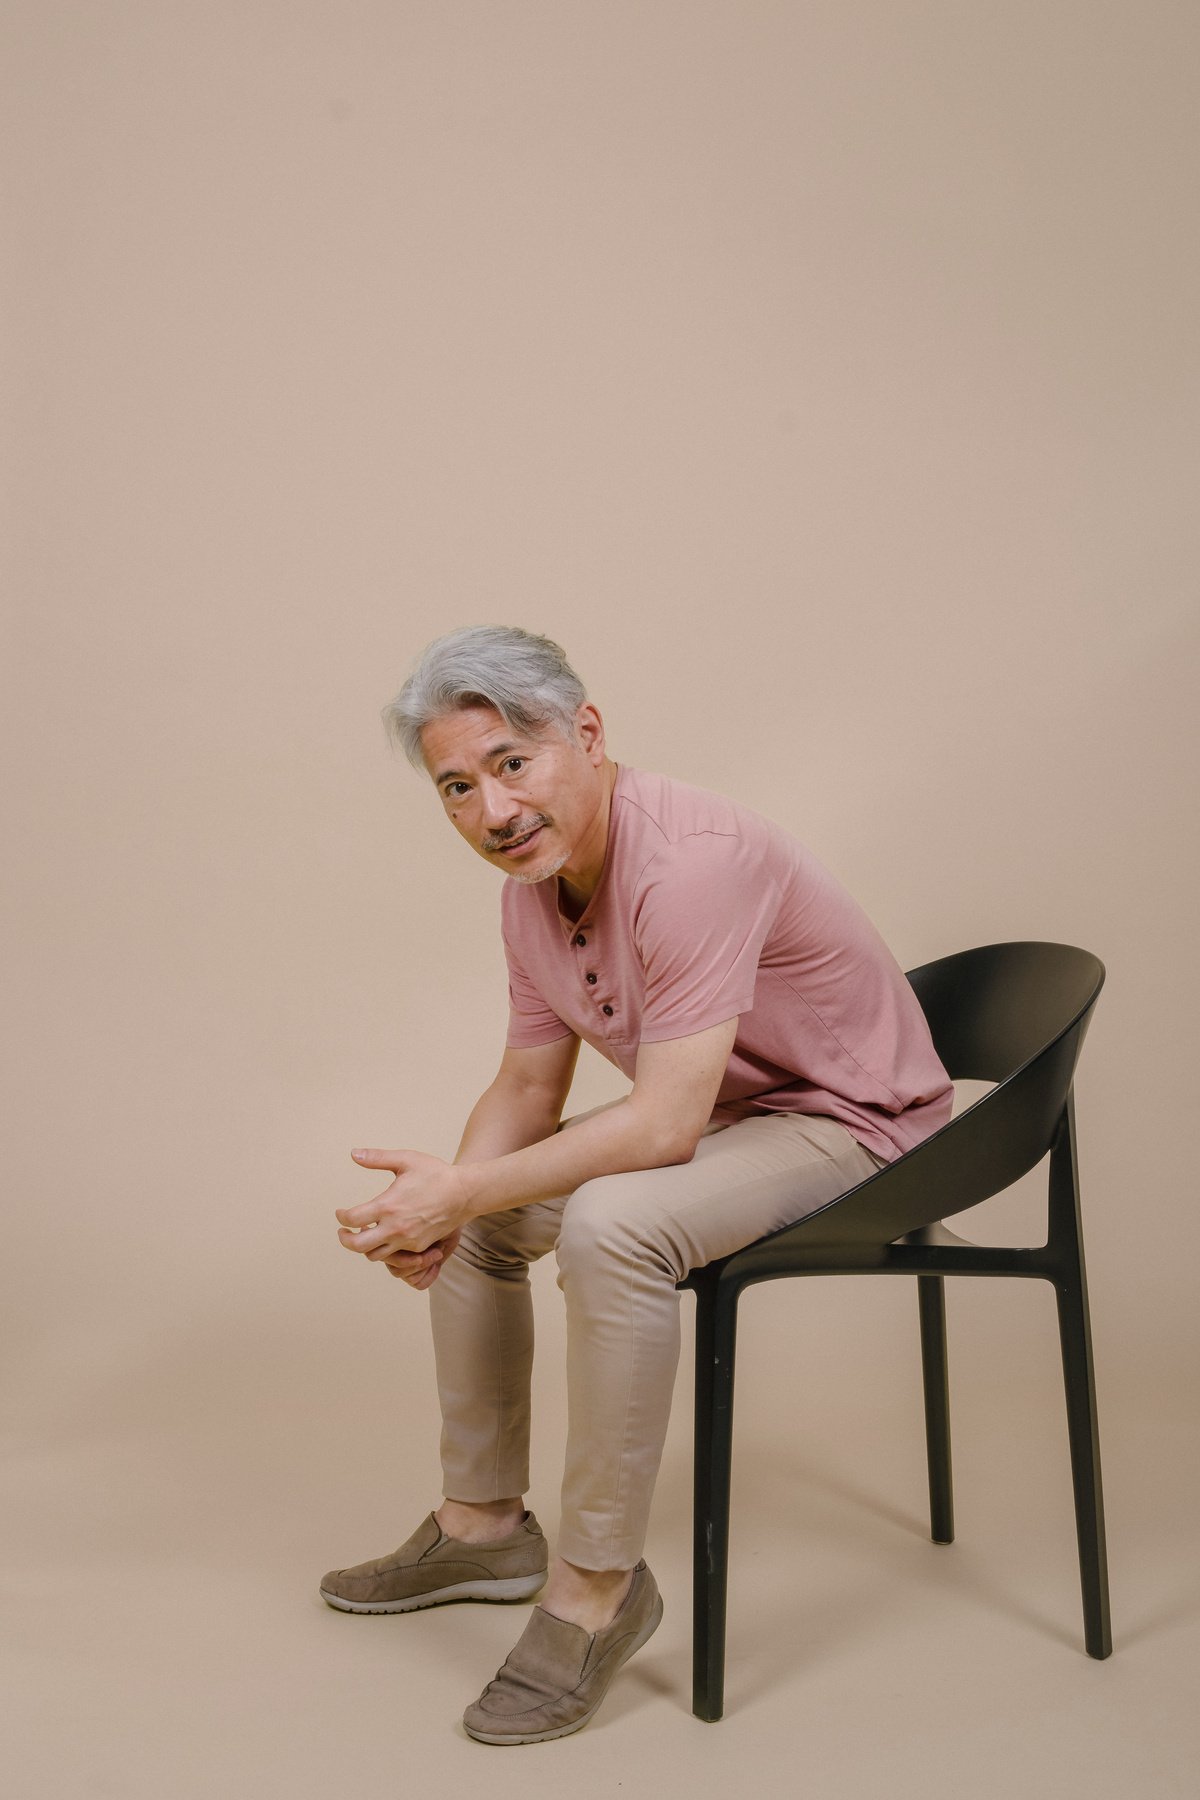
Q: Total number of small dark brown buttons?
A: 3